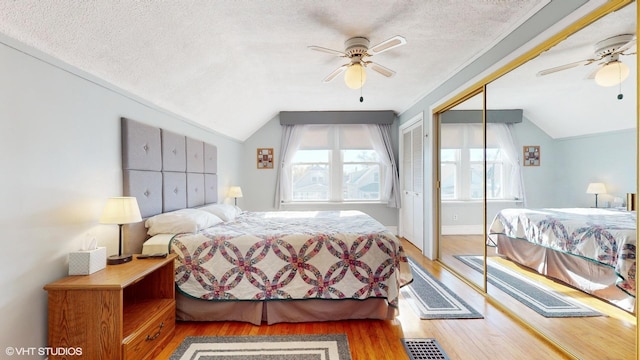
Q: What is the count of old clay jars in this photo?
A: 0